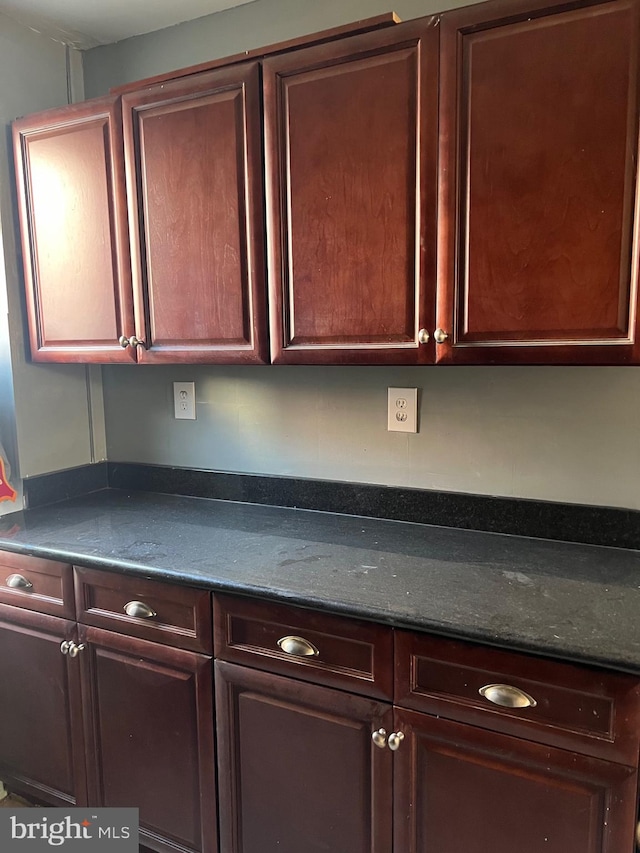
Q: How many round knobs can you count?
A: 8